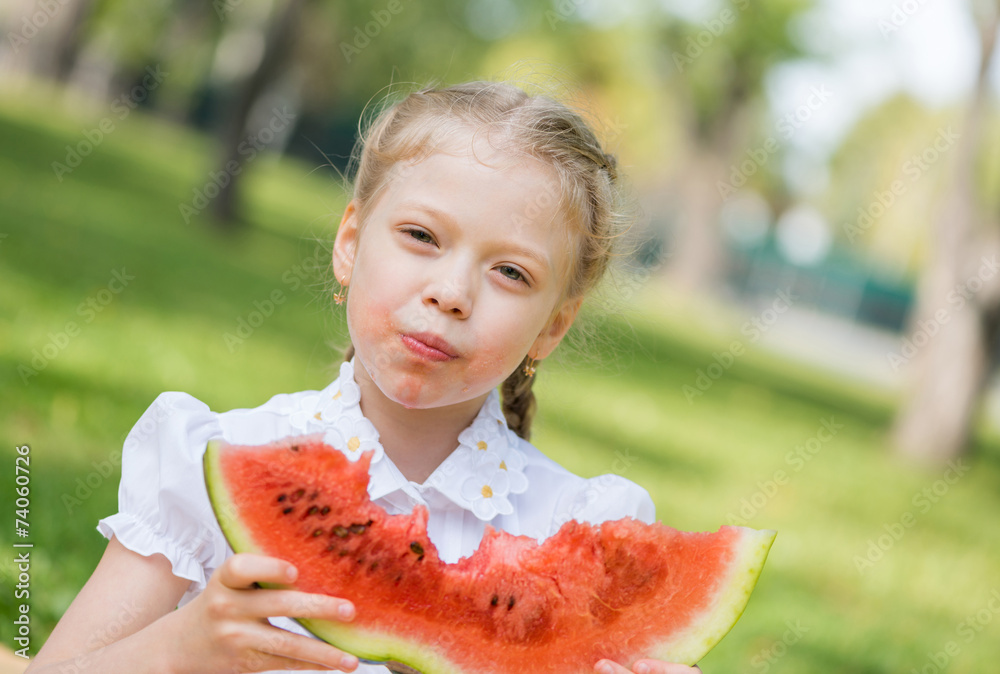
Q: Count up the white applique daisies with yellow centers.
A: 7